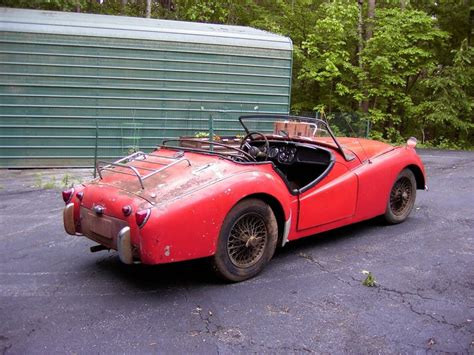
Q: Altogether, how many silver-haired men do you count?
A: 0